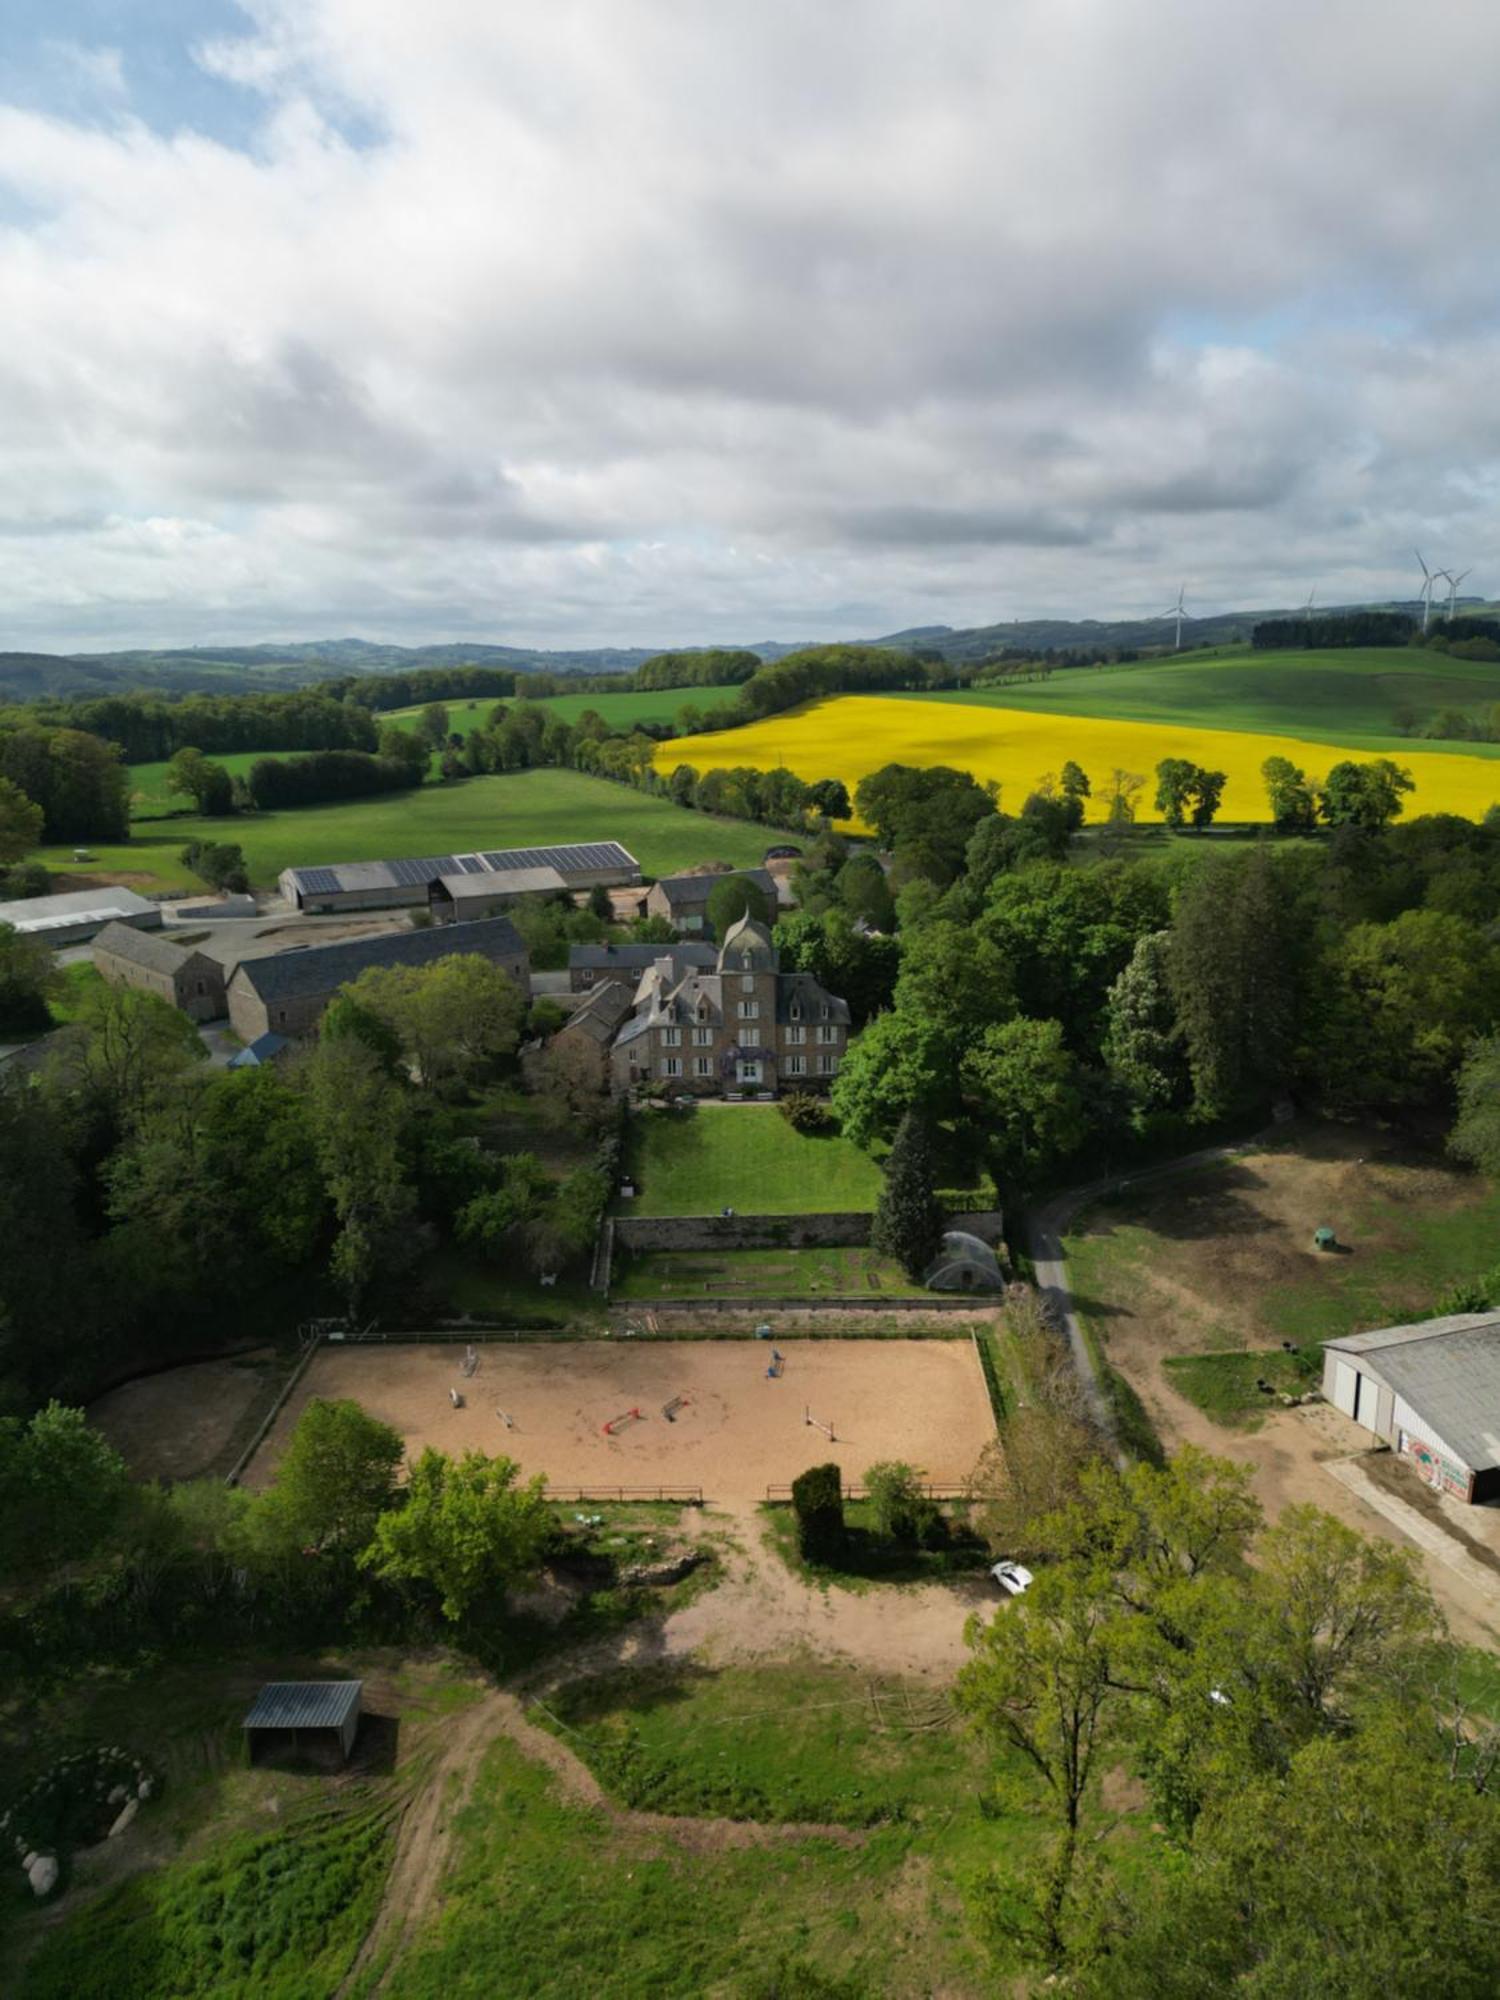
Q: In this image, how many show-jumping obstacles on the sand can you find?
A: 7